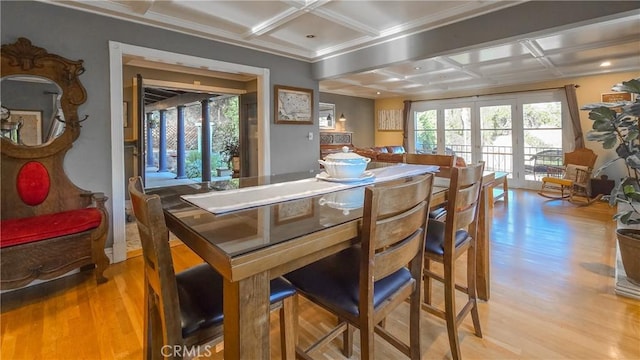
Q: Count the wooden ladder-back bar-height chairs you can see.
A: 4